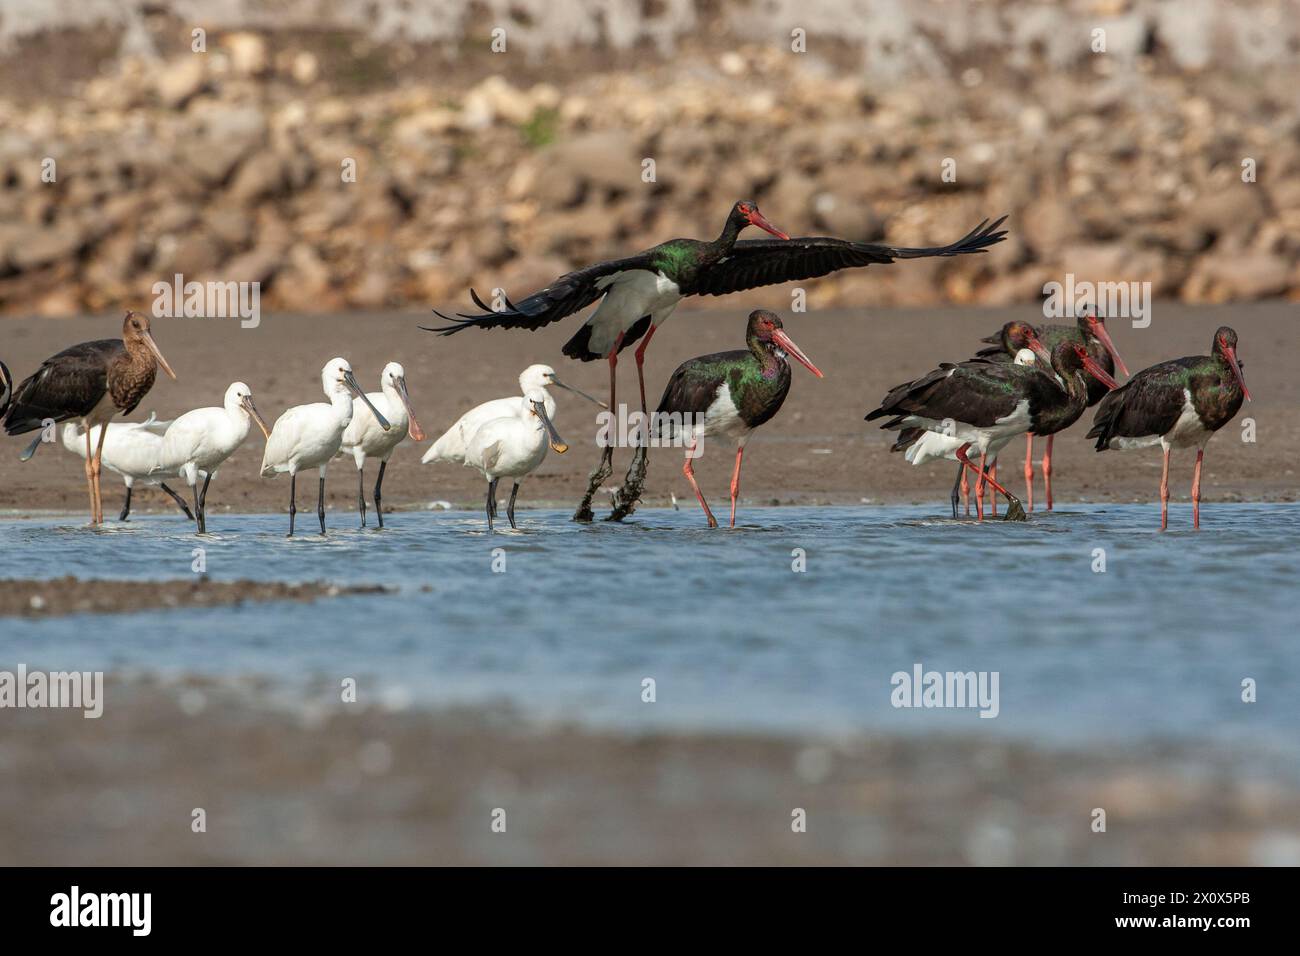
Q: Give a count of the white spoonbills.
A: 7